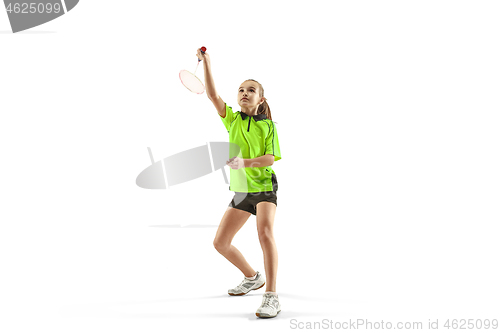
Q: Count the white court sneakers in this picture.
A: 2